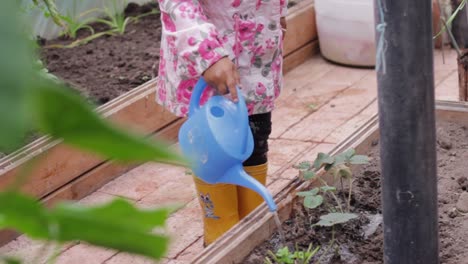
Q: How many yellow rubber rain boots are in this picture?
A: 2